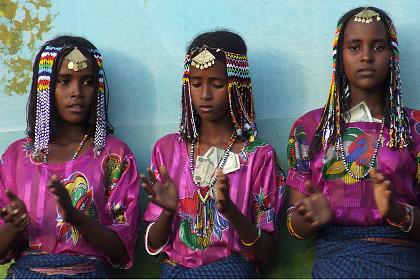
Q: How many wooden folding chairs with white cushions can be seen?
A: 0